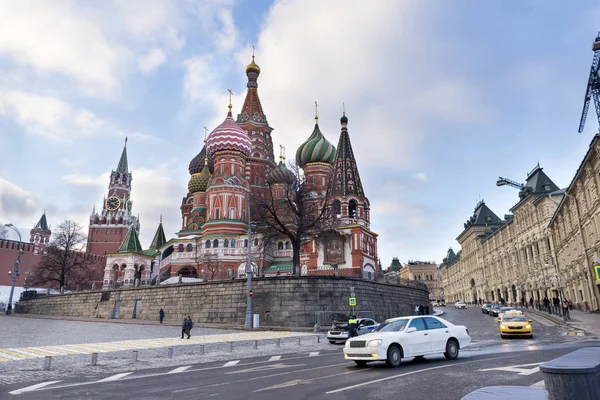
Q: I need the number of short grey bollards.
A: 10